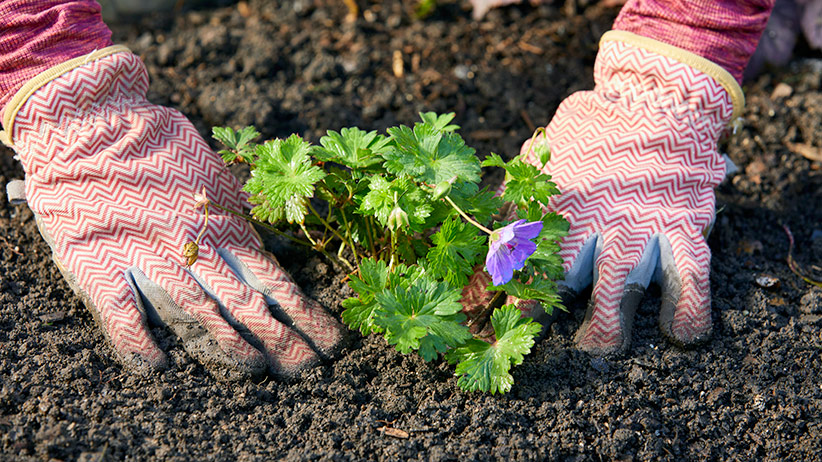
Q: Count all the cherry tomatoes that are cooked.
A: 0